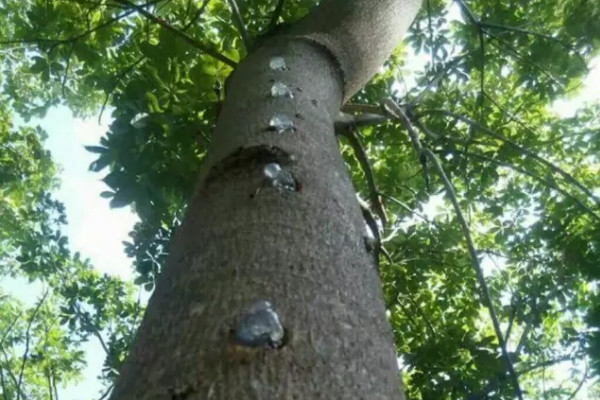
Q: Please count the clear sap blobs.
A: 5